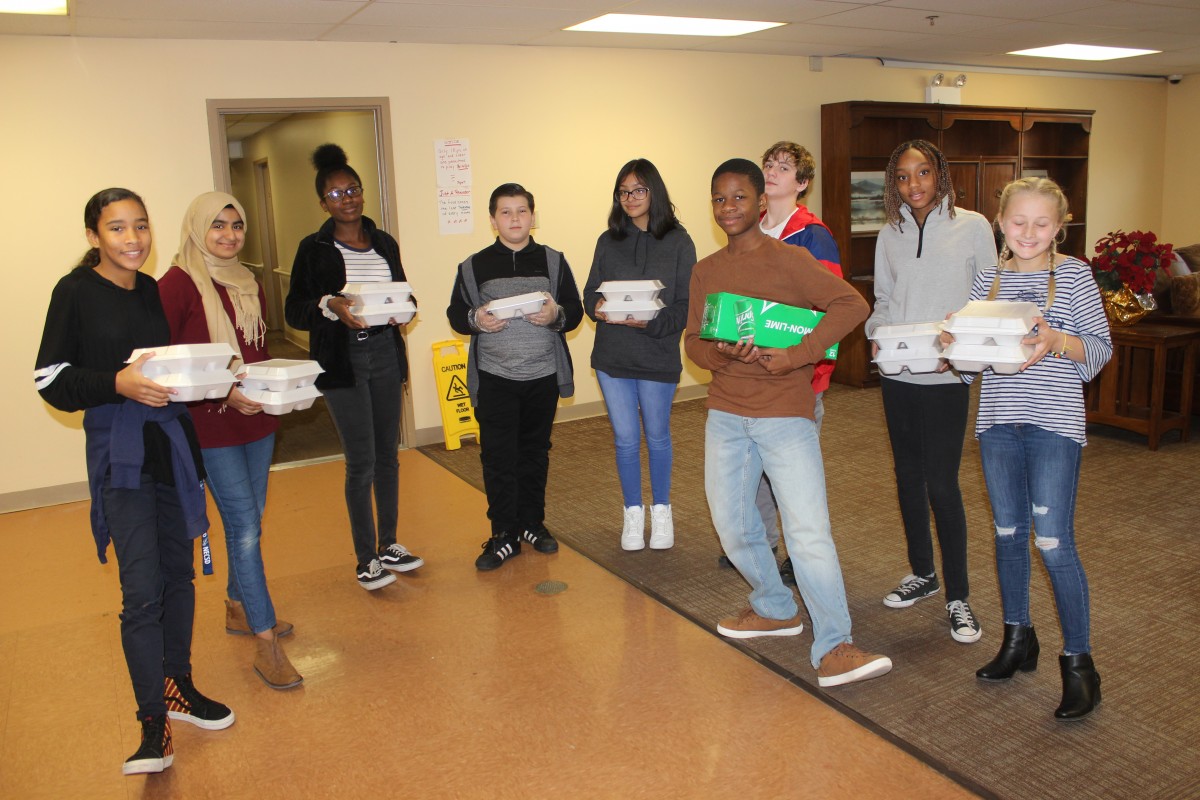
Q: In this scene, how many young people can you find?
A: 9